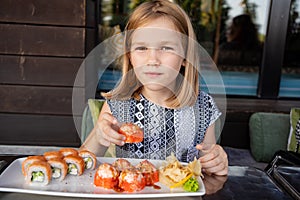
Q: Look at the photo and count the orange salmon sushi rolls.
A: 7